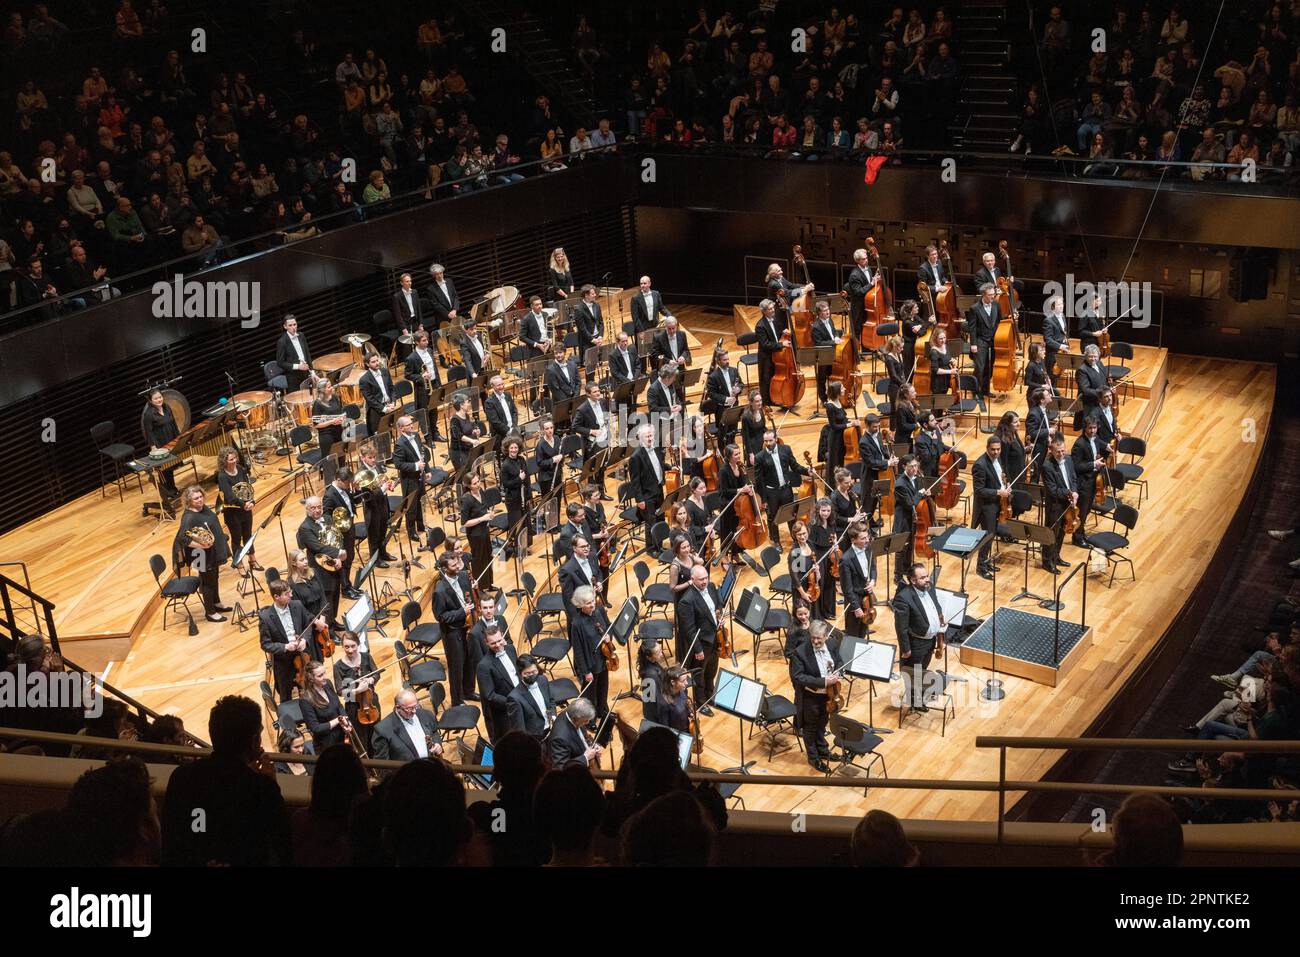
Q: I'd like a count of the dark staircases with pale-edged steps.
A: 2